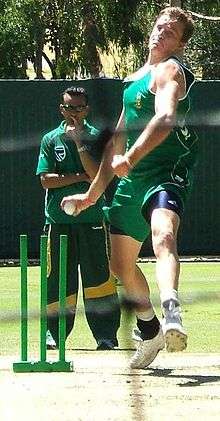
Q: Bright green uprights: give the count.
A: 3